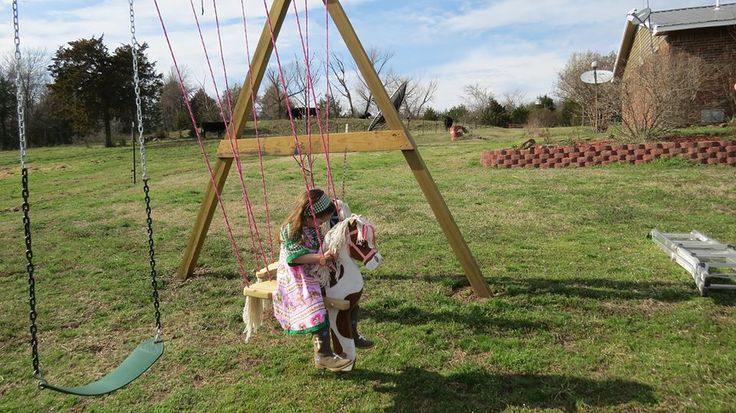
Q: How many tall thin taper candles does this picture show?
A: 0